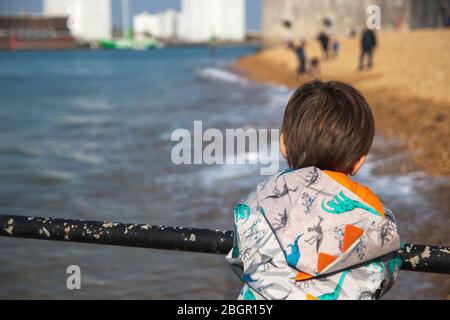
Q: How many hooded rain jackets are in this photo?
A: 1